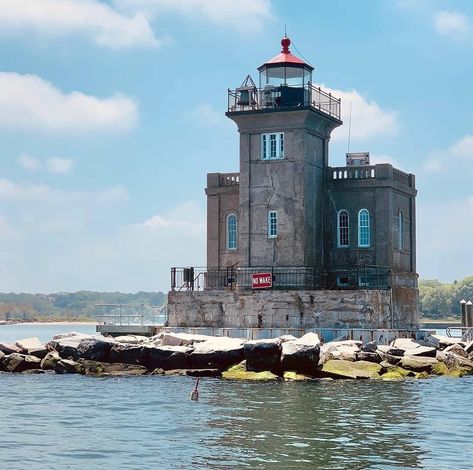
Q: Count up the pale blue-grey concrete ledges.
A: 1